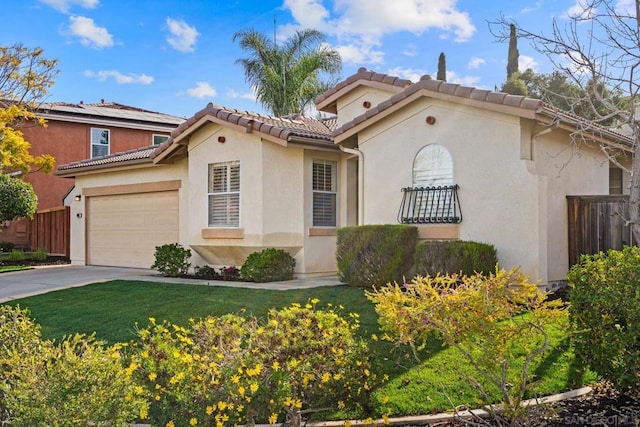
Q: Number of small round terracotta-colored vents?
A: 3